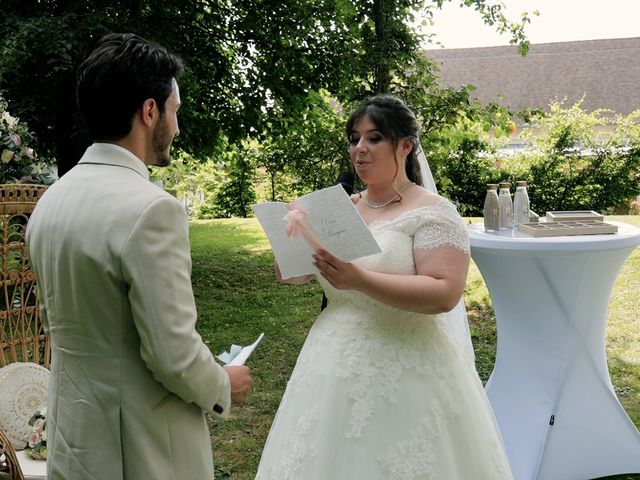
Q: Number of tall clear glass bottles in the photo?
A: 3